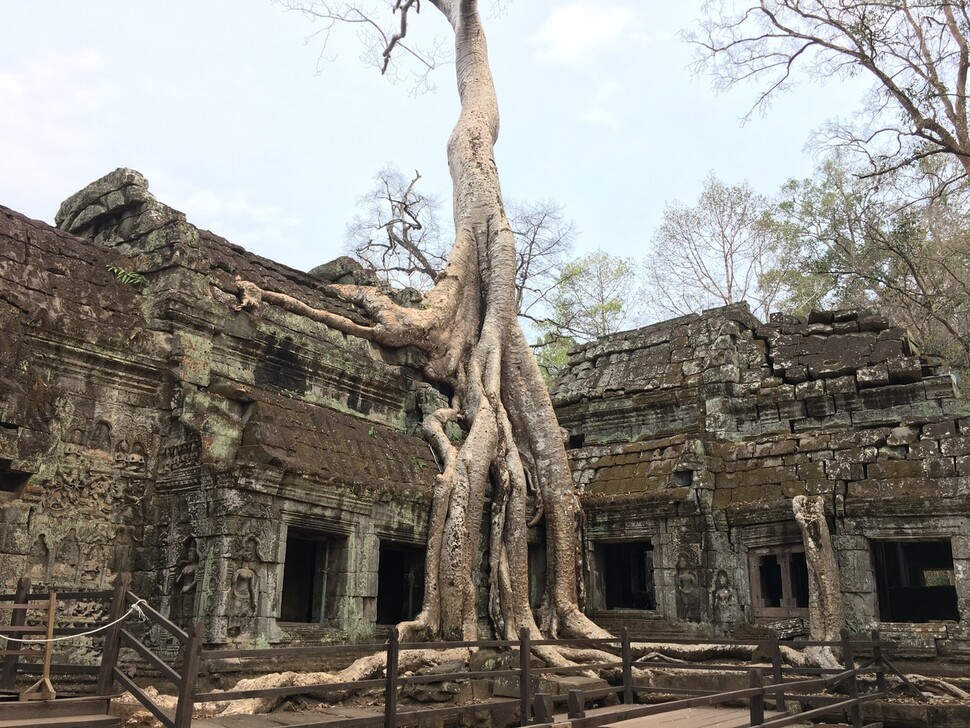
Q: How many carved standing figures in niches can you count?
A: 4